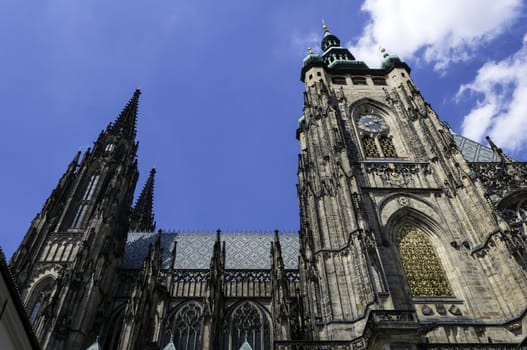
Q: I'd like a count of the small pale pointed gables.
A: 3